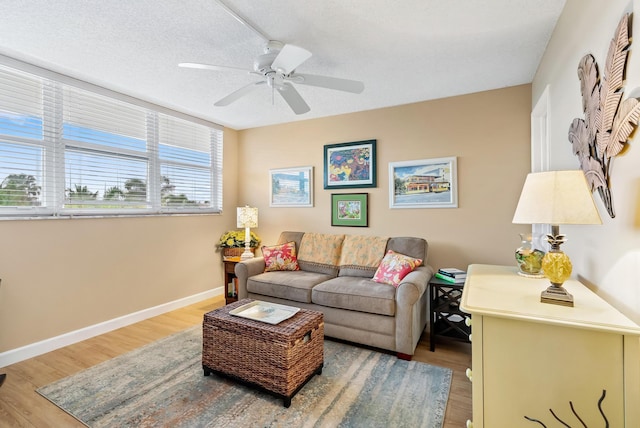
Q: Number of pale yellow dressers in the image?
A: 1